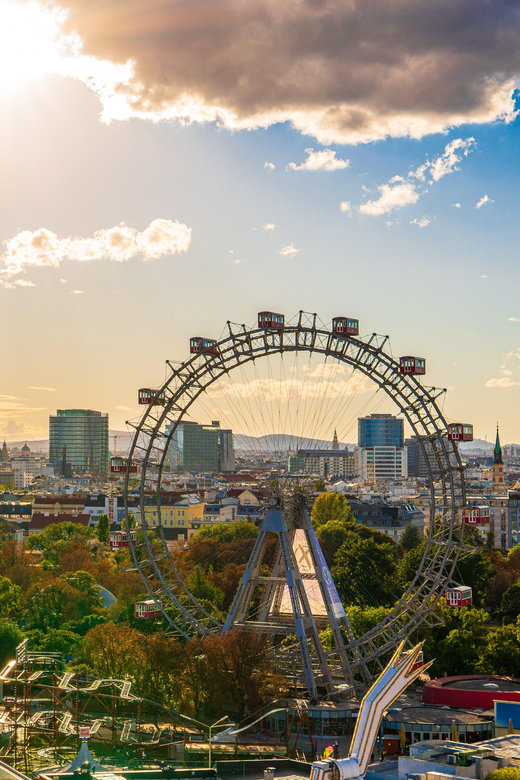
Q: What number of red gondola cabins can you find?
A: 12